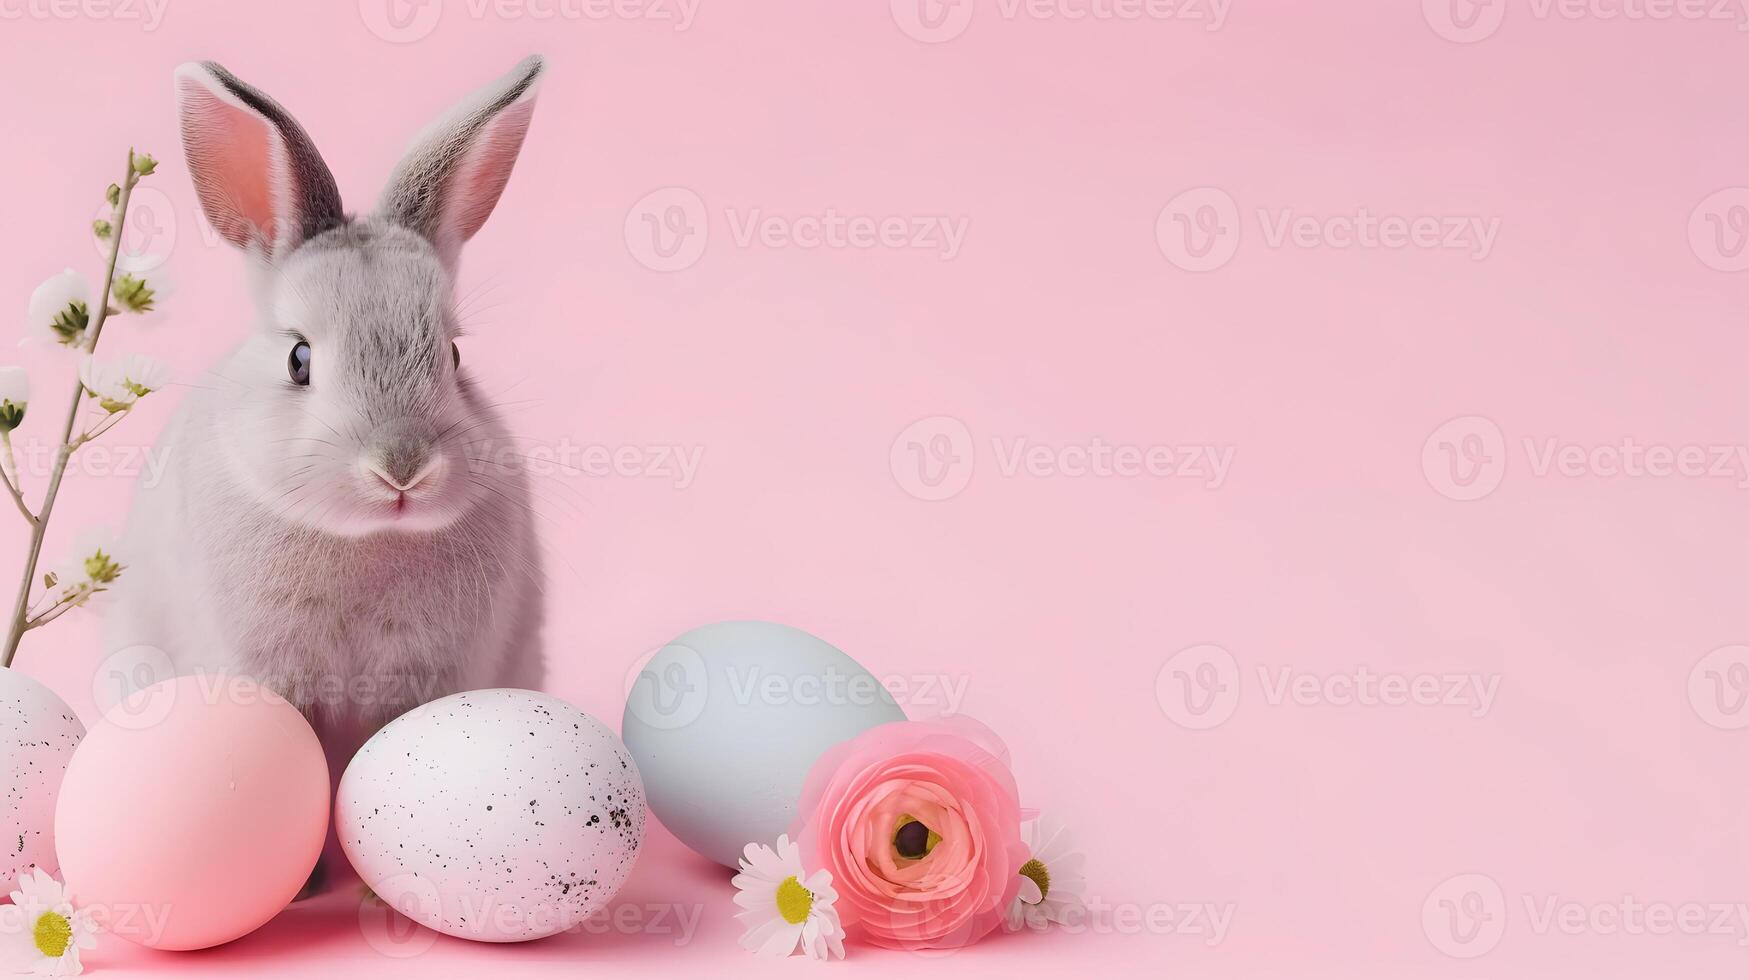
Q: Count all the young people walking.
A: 0